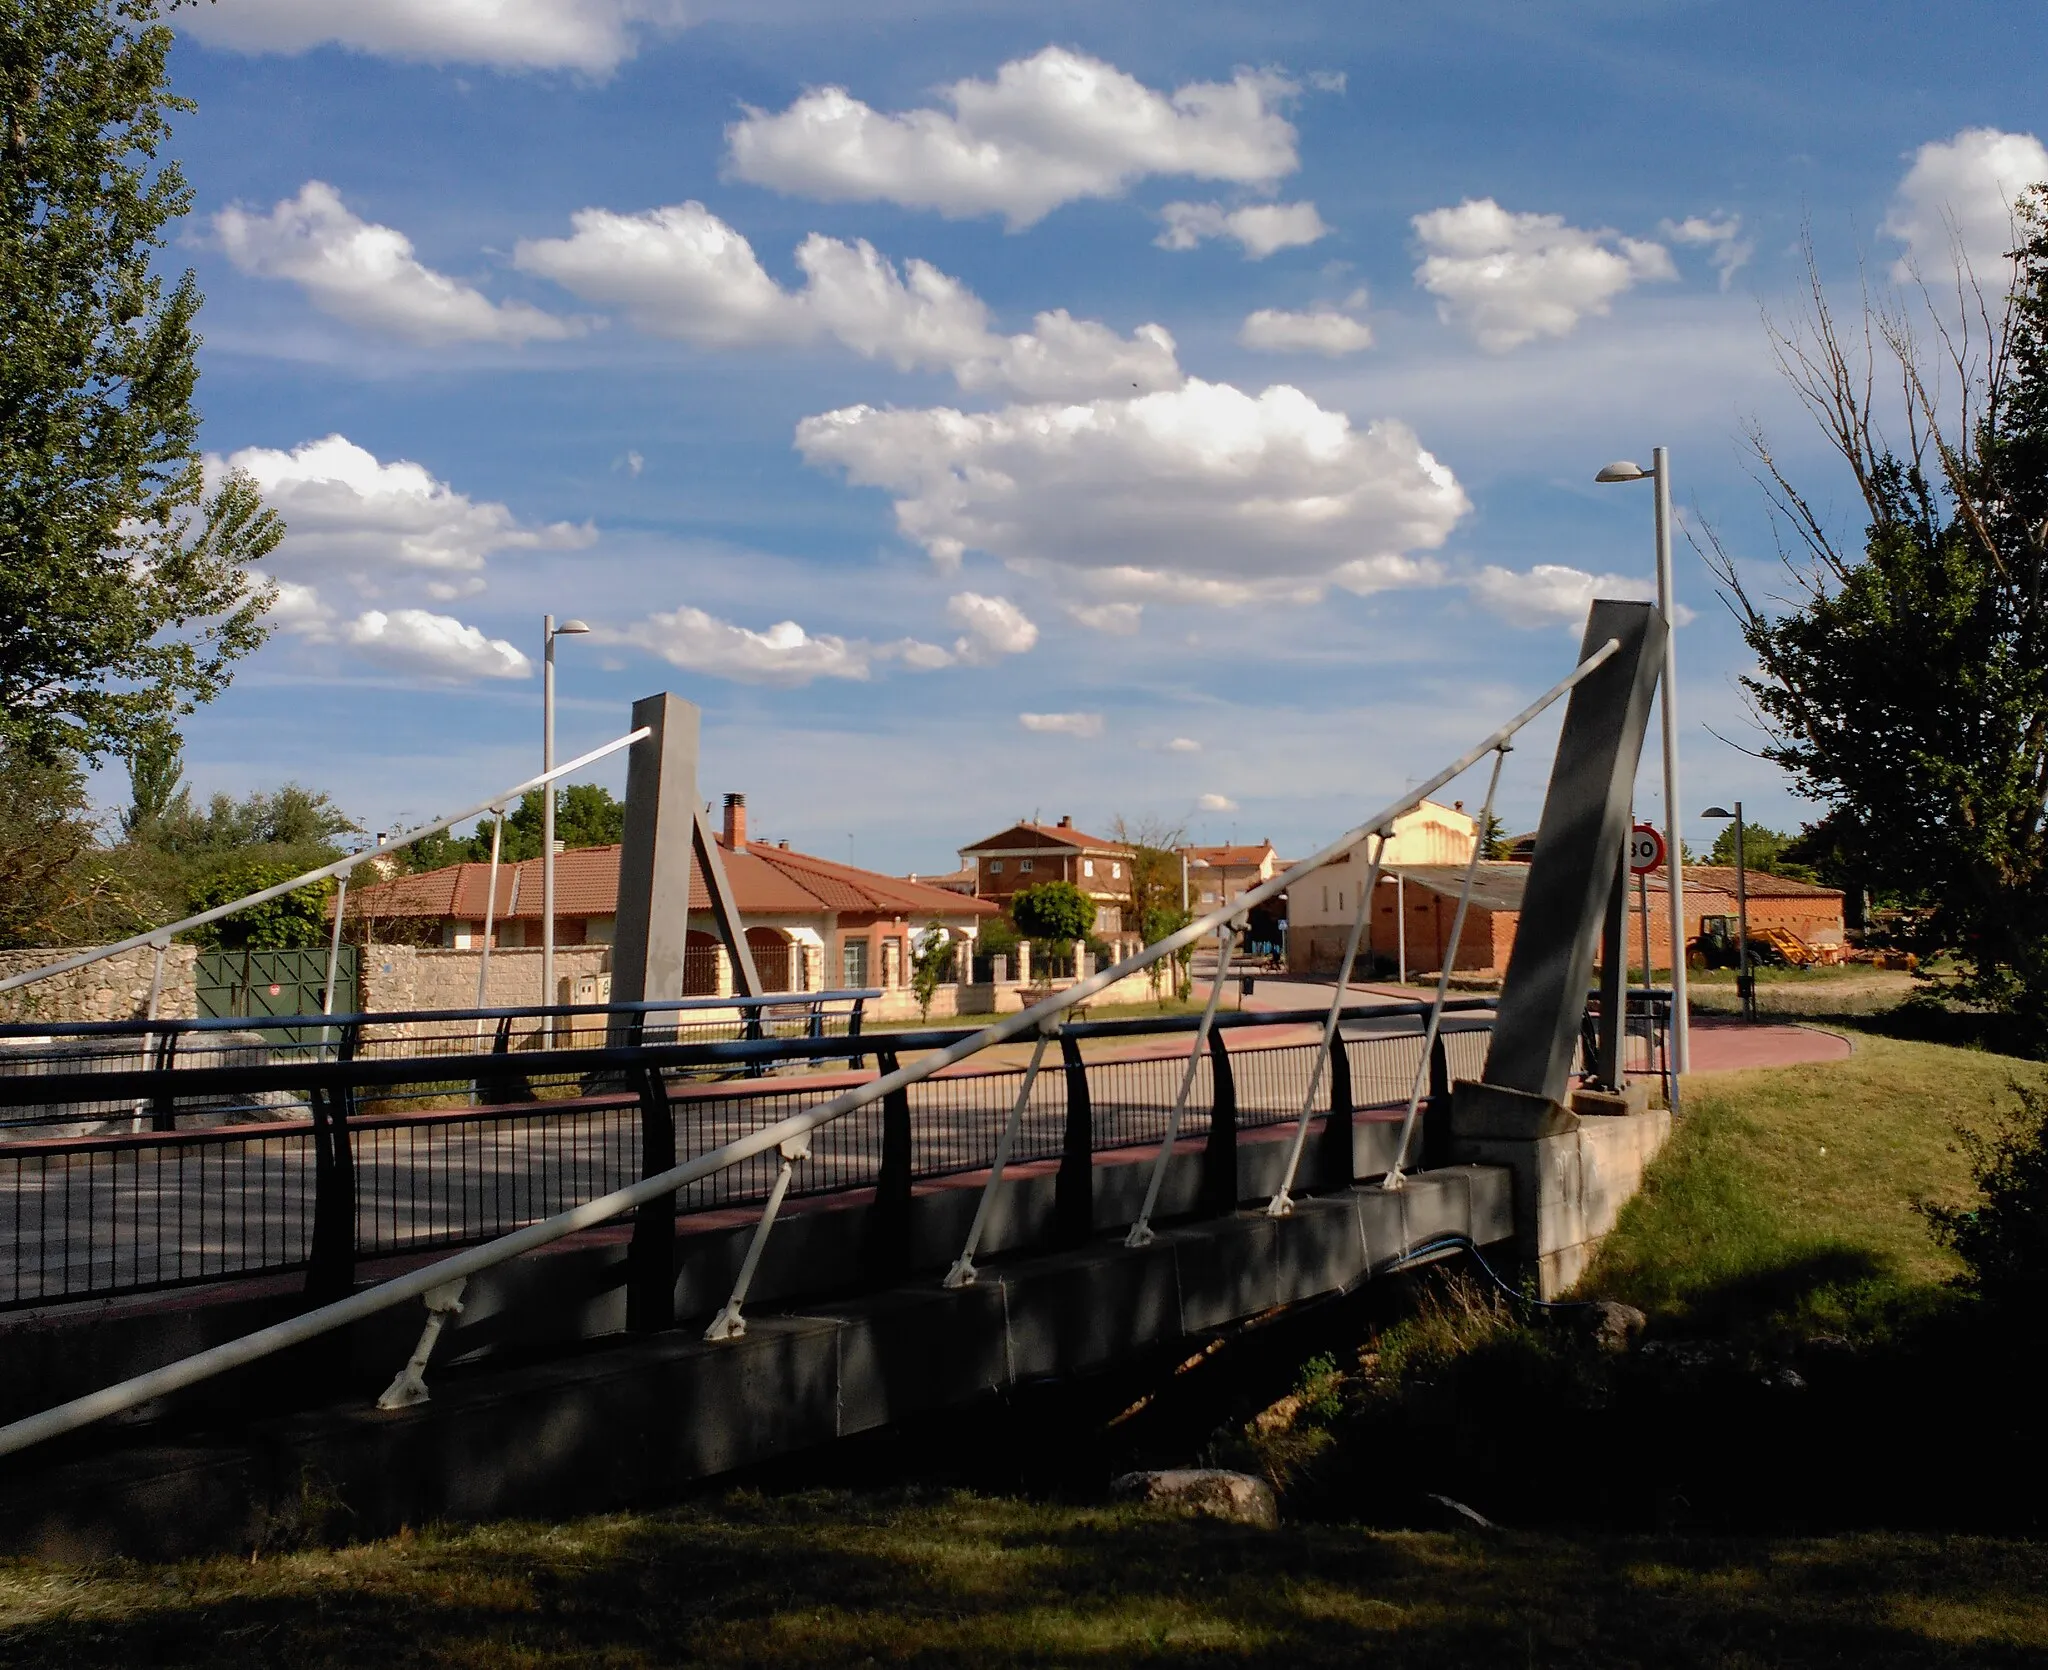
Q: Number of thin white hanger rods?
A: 9